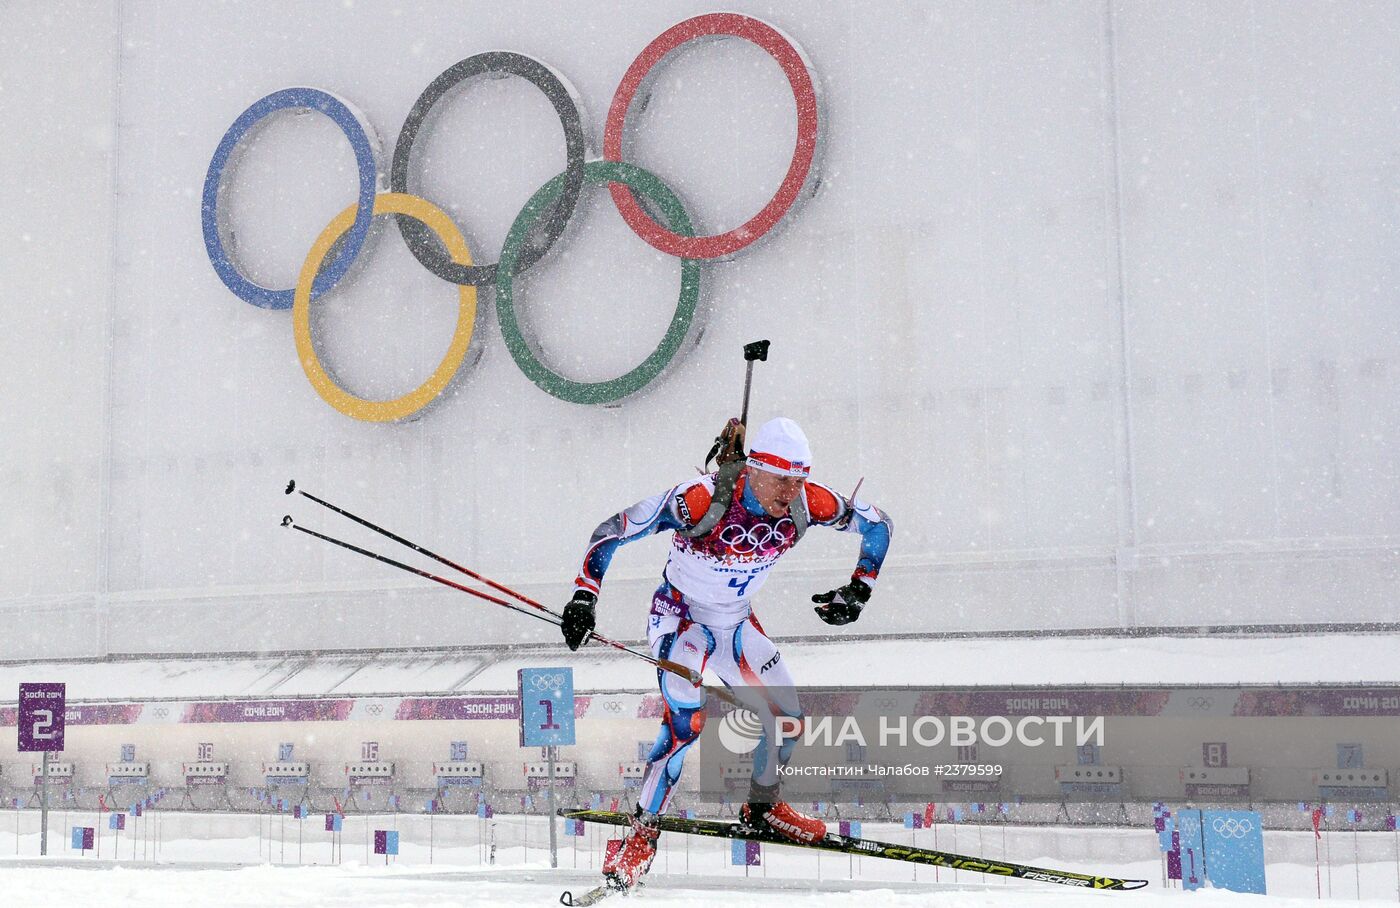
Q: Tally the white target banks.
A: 14